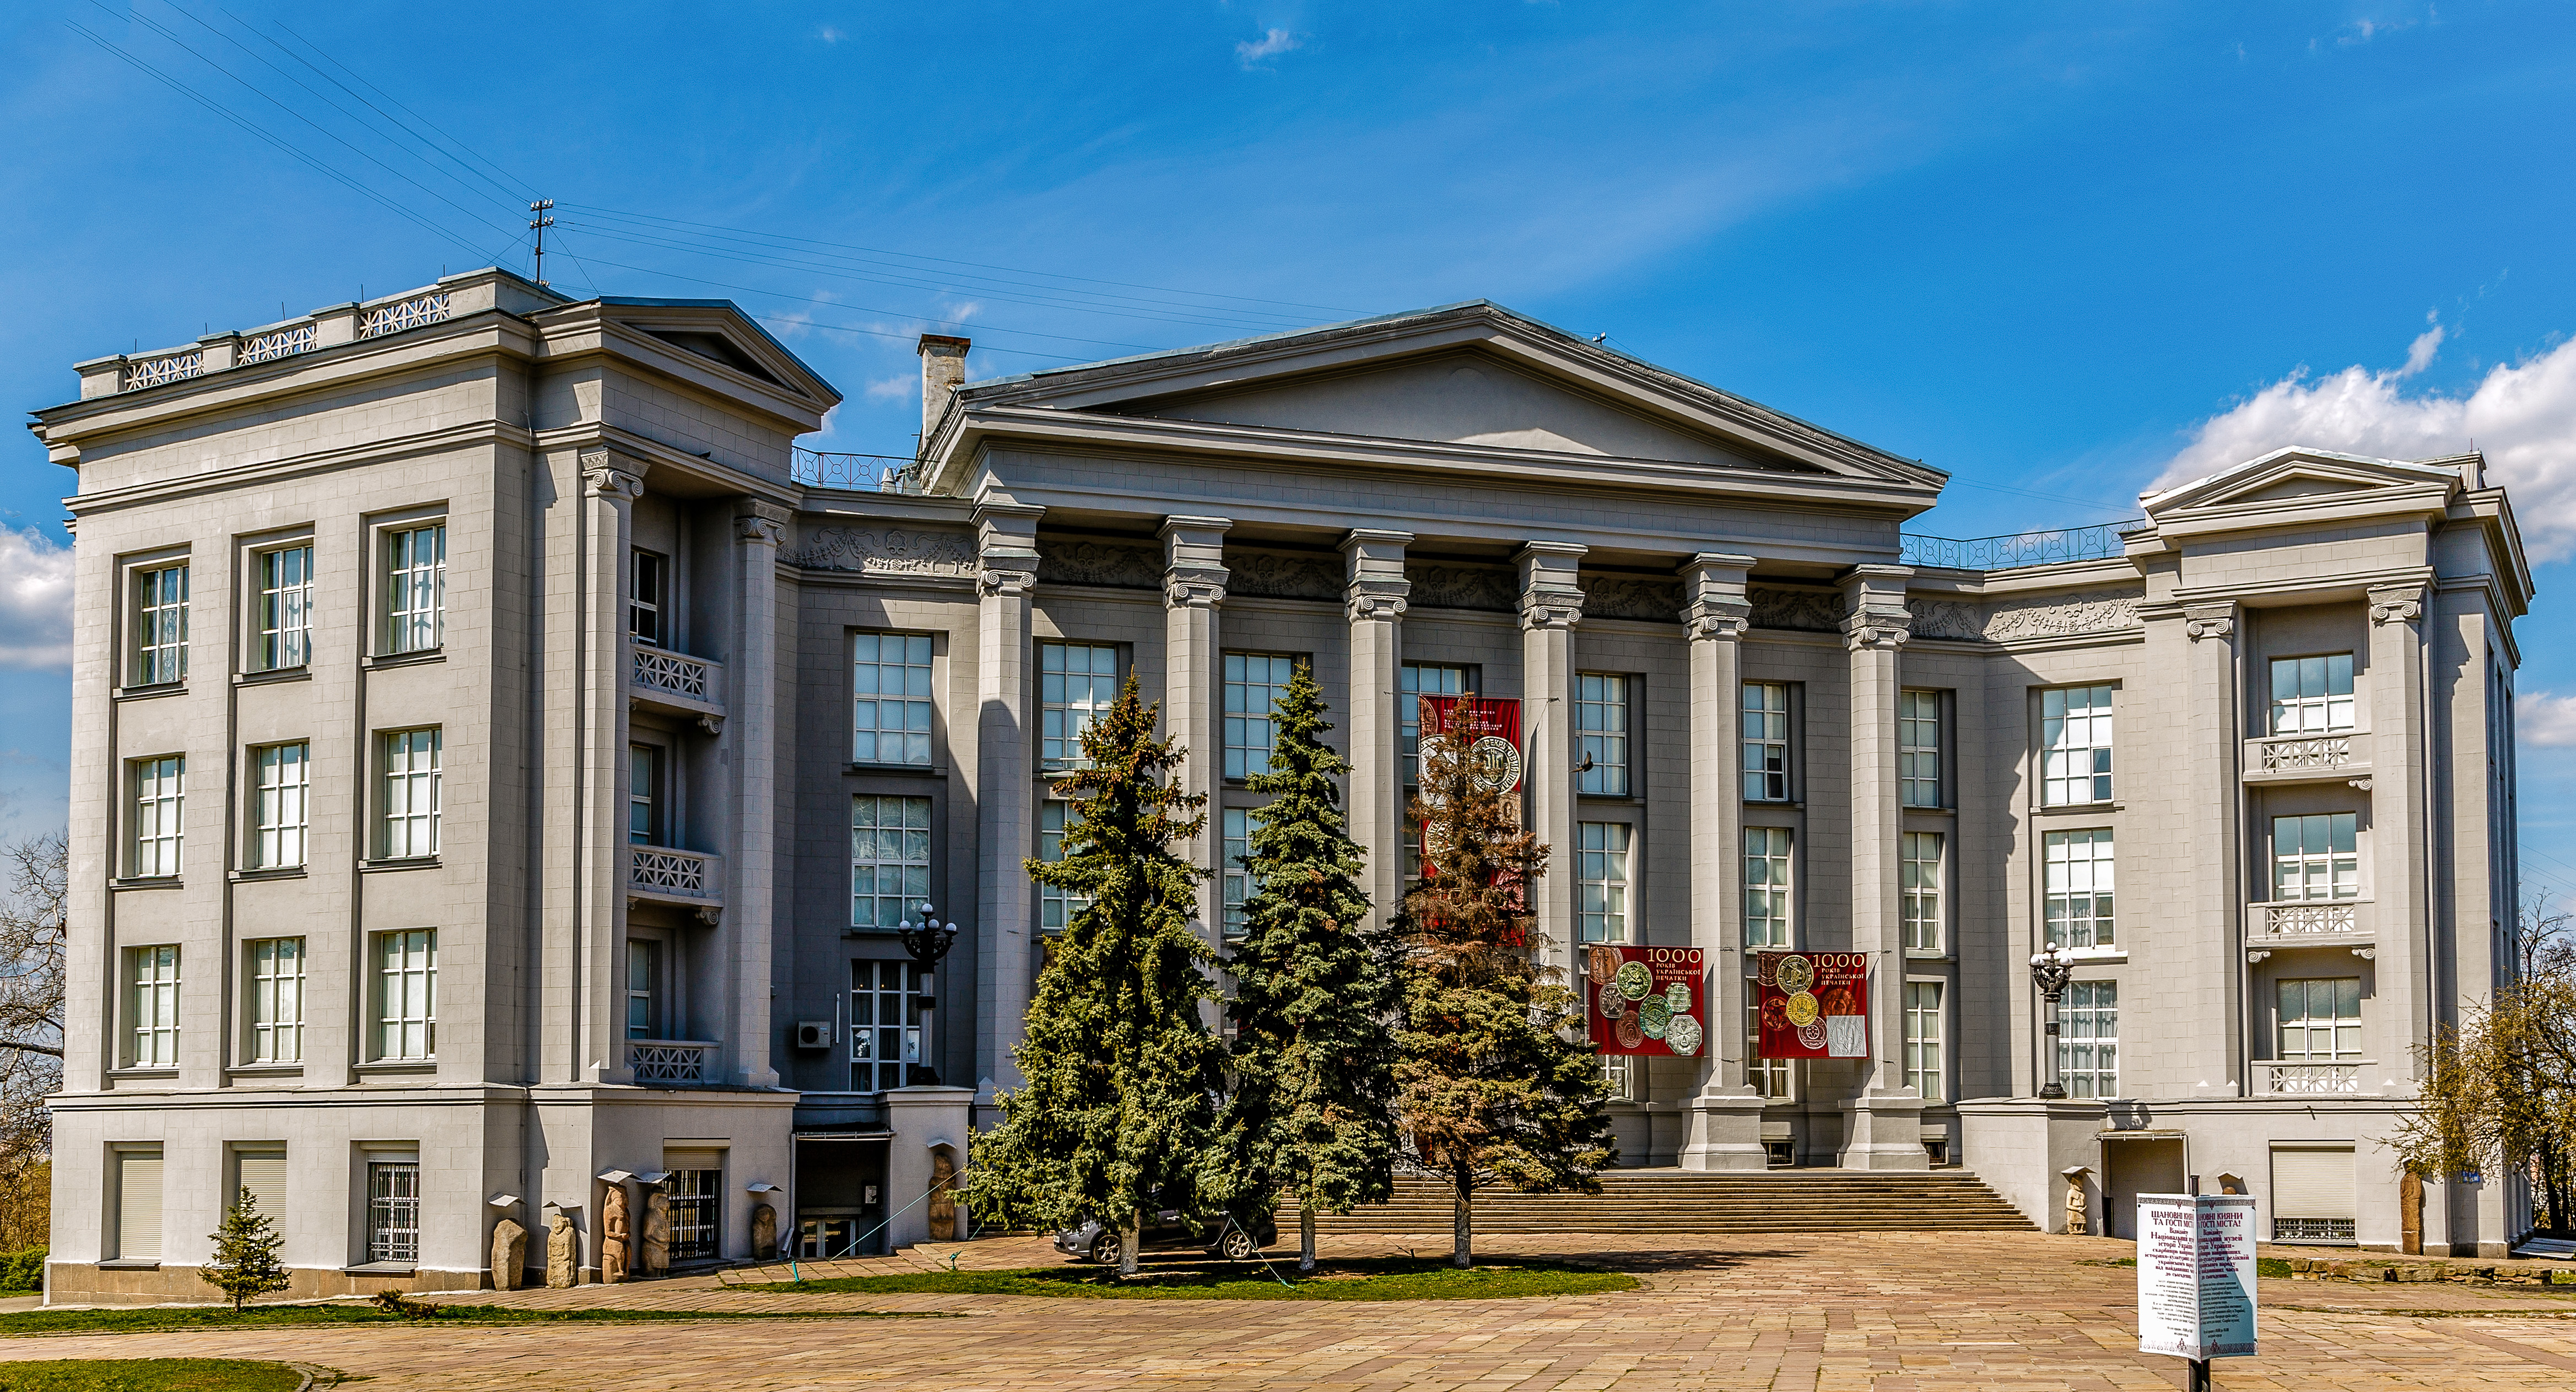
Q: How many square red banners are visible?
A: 2